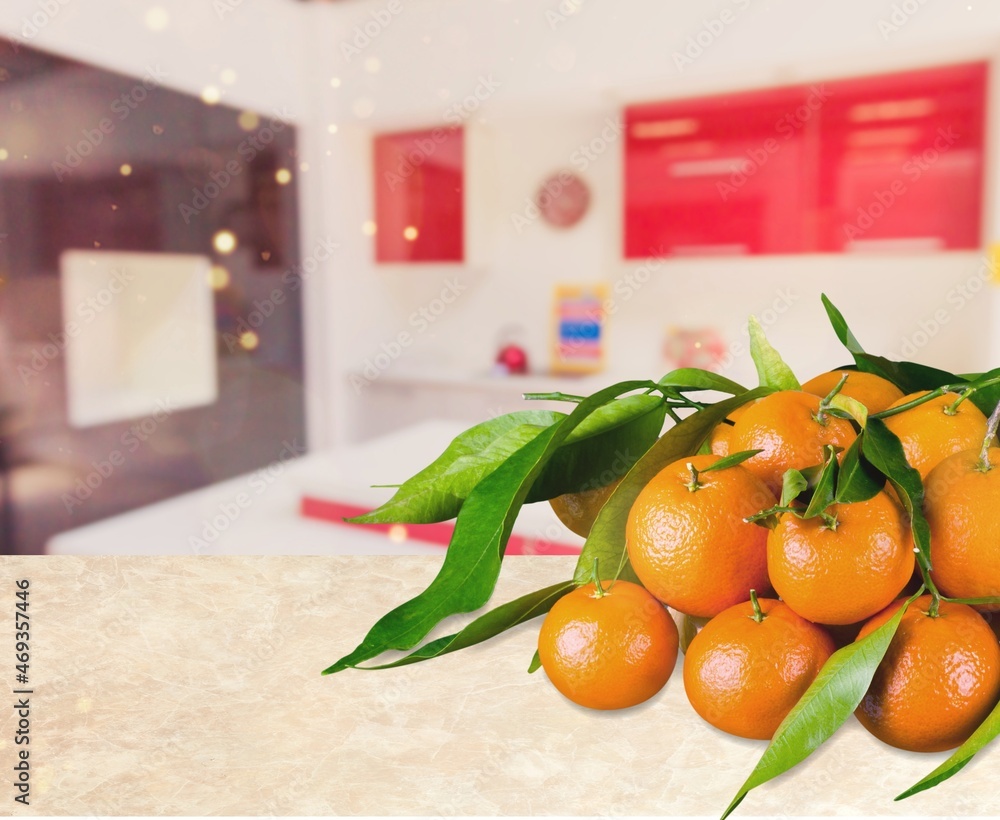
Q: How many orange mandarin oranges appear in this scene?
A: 11